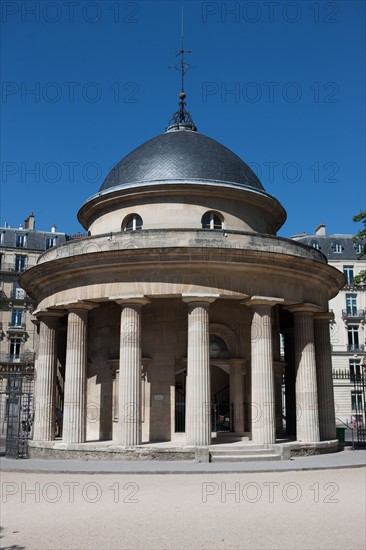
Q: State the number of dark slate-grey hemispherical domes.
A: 1